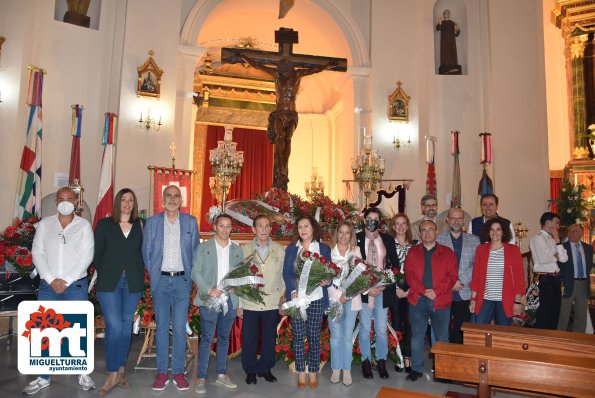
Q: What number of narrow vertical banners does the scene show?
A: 6